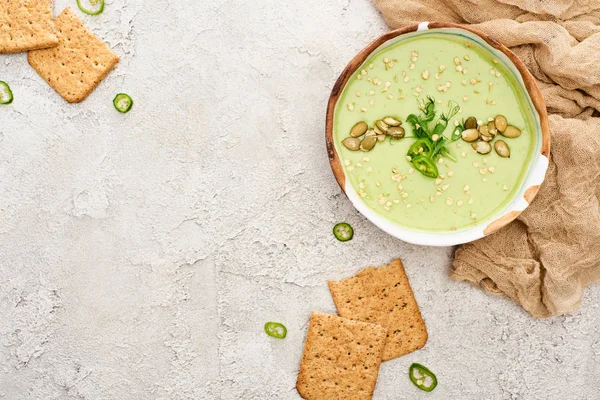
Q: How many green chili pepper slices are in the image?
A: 8